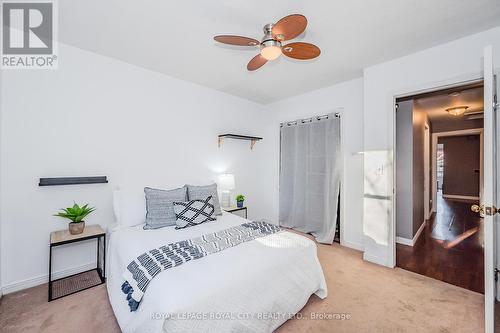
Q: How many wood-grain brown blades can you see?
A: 4